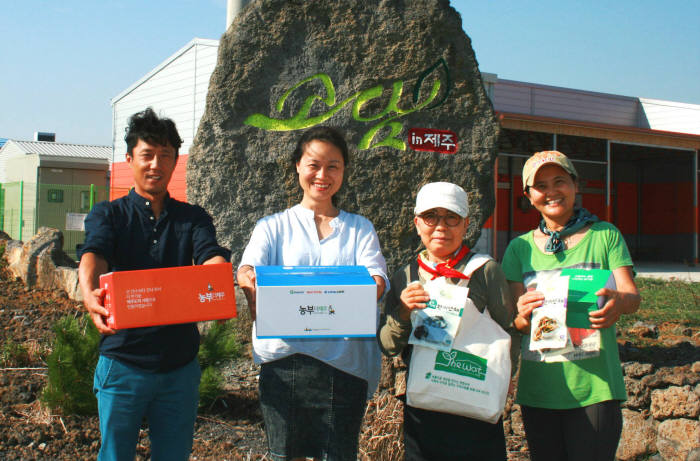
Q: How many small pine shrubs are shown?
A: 2